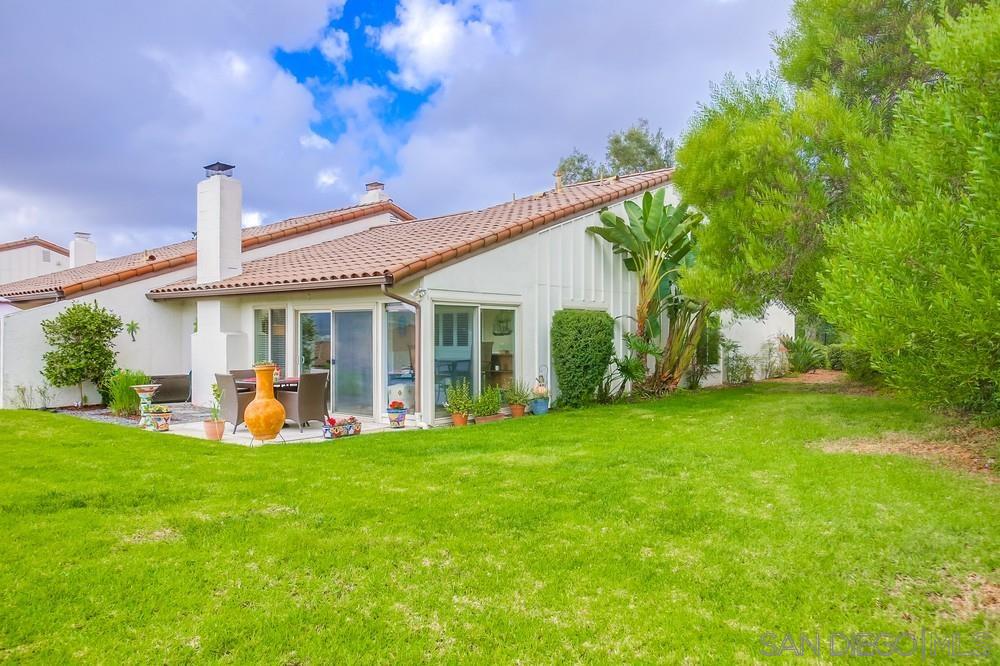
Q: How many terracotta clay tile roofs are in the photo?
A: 3